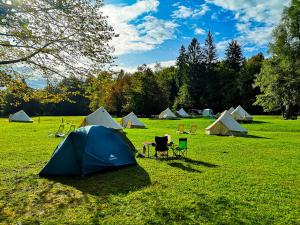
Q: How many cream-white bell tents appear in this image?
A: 8